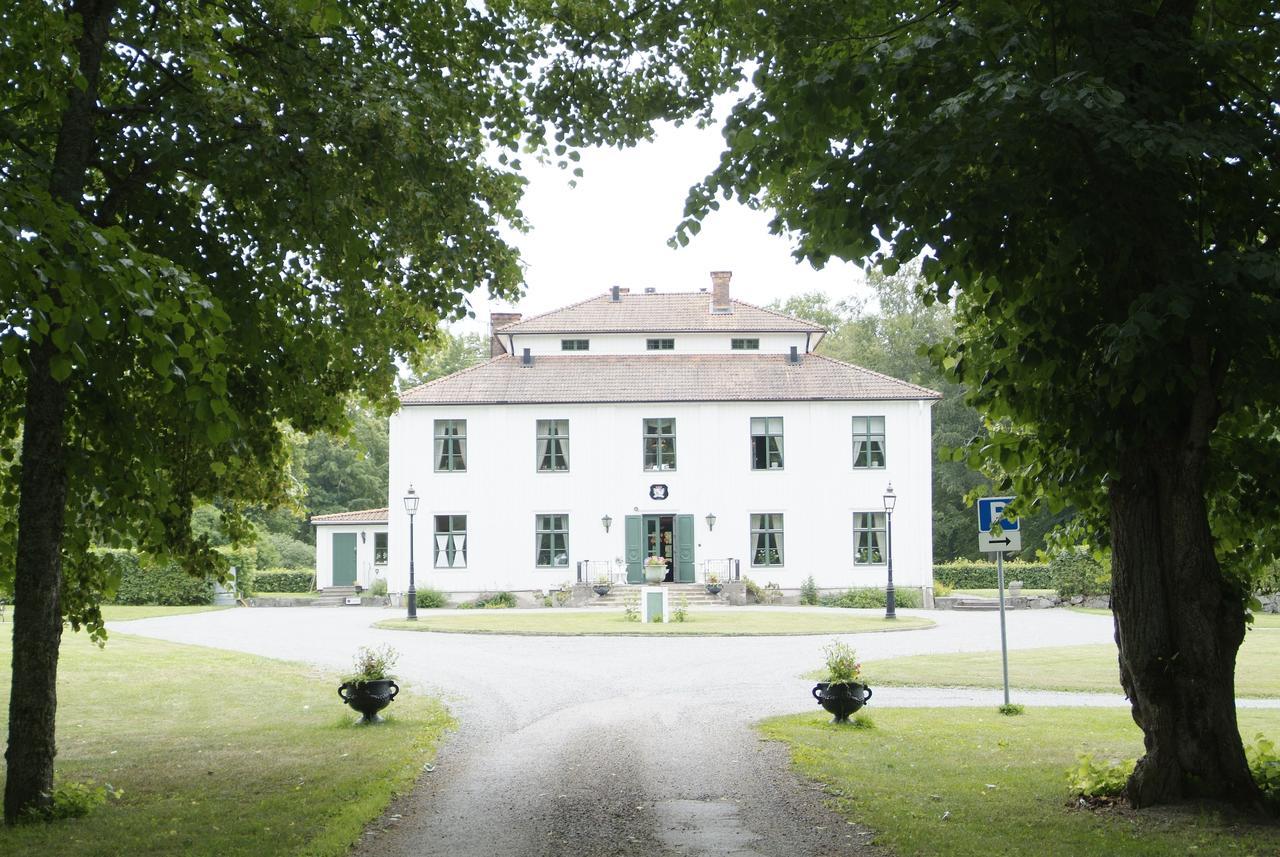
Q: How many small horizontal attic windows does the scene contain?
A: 3